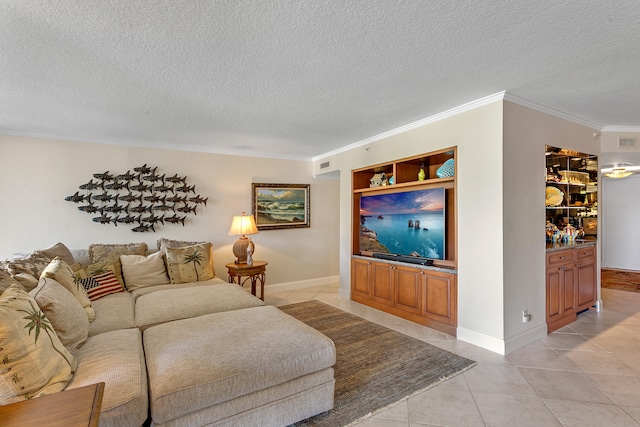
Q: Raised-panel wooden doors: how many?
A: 7